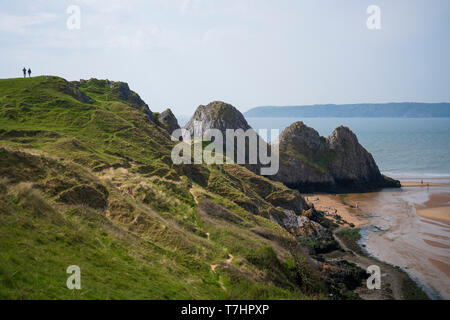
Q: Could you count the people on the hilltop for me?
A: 2